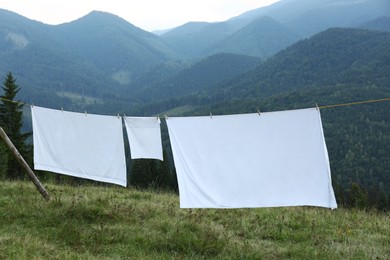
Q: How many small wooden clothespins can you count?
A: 10